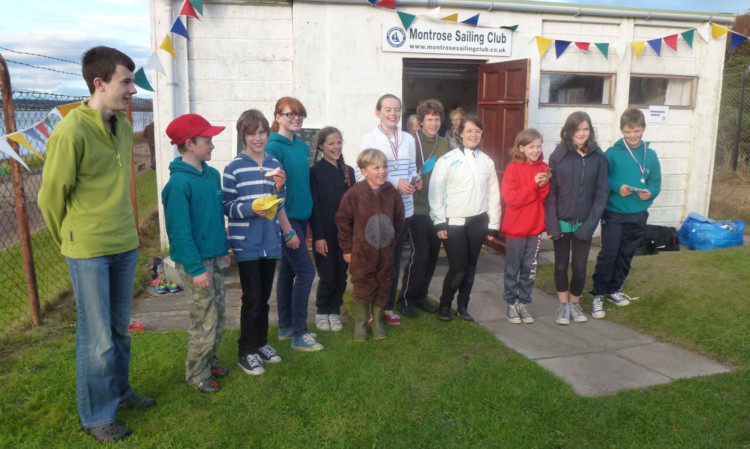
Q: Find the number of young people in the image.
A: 12